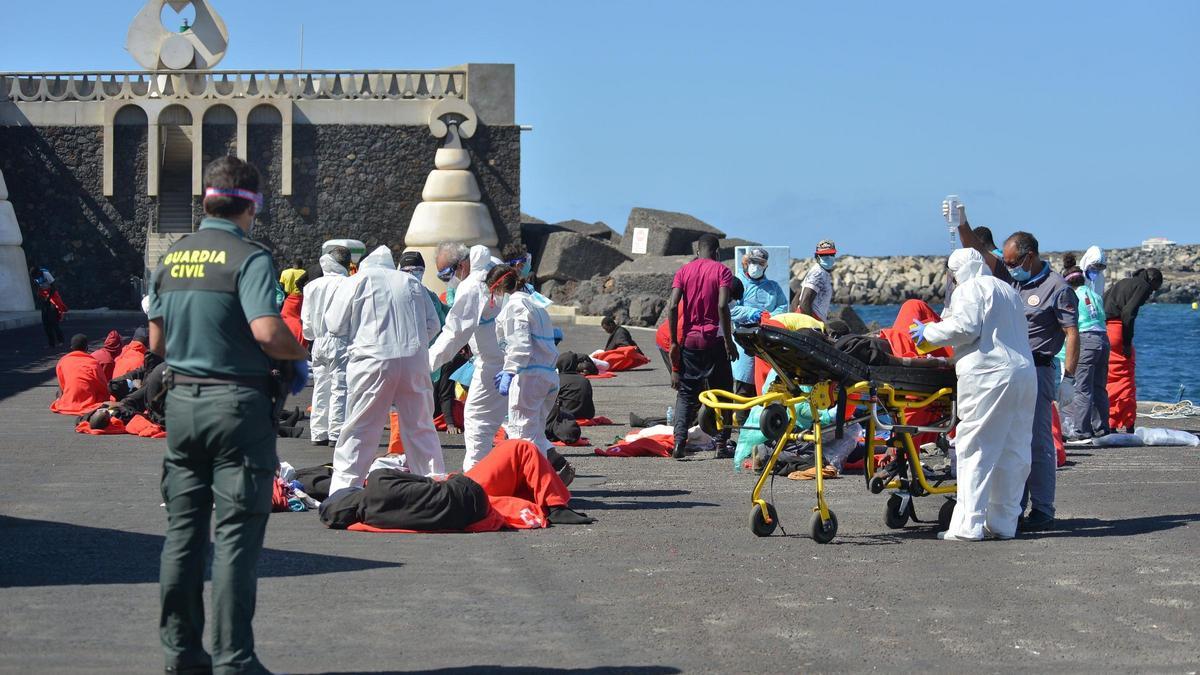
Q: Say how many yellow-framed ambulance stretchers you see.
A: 1